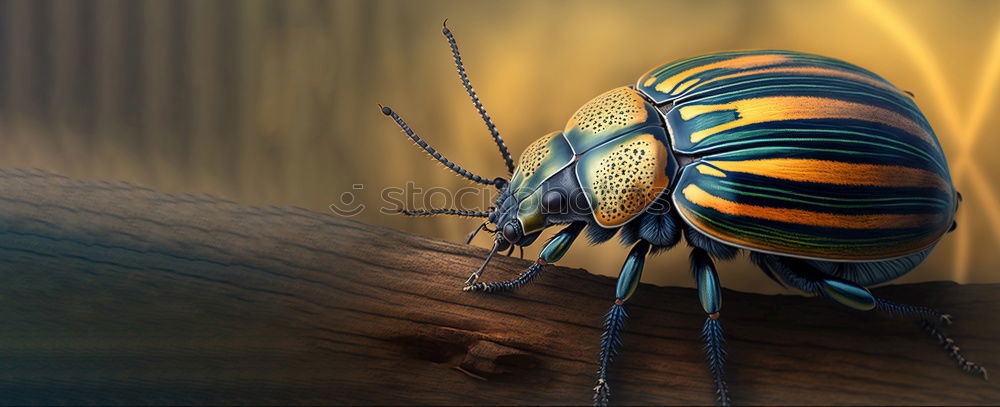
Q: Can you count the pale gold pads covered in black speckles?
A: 3